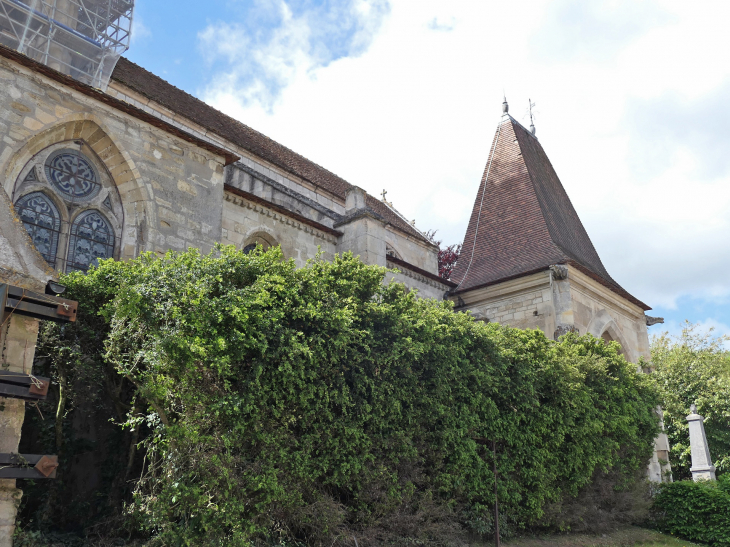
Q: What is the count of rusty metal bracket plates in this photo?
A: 3